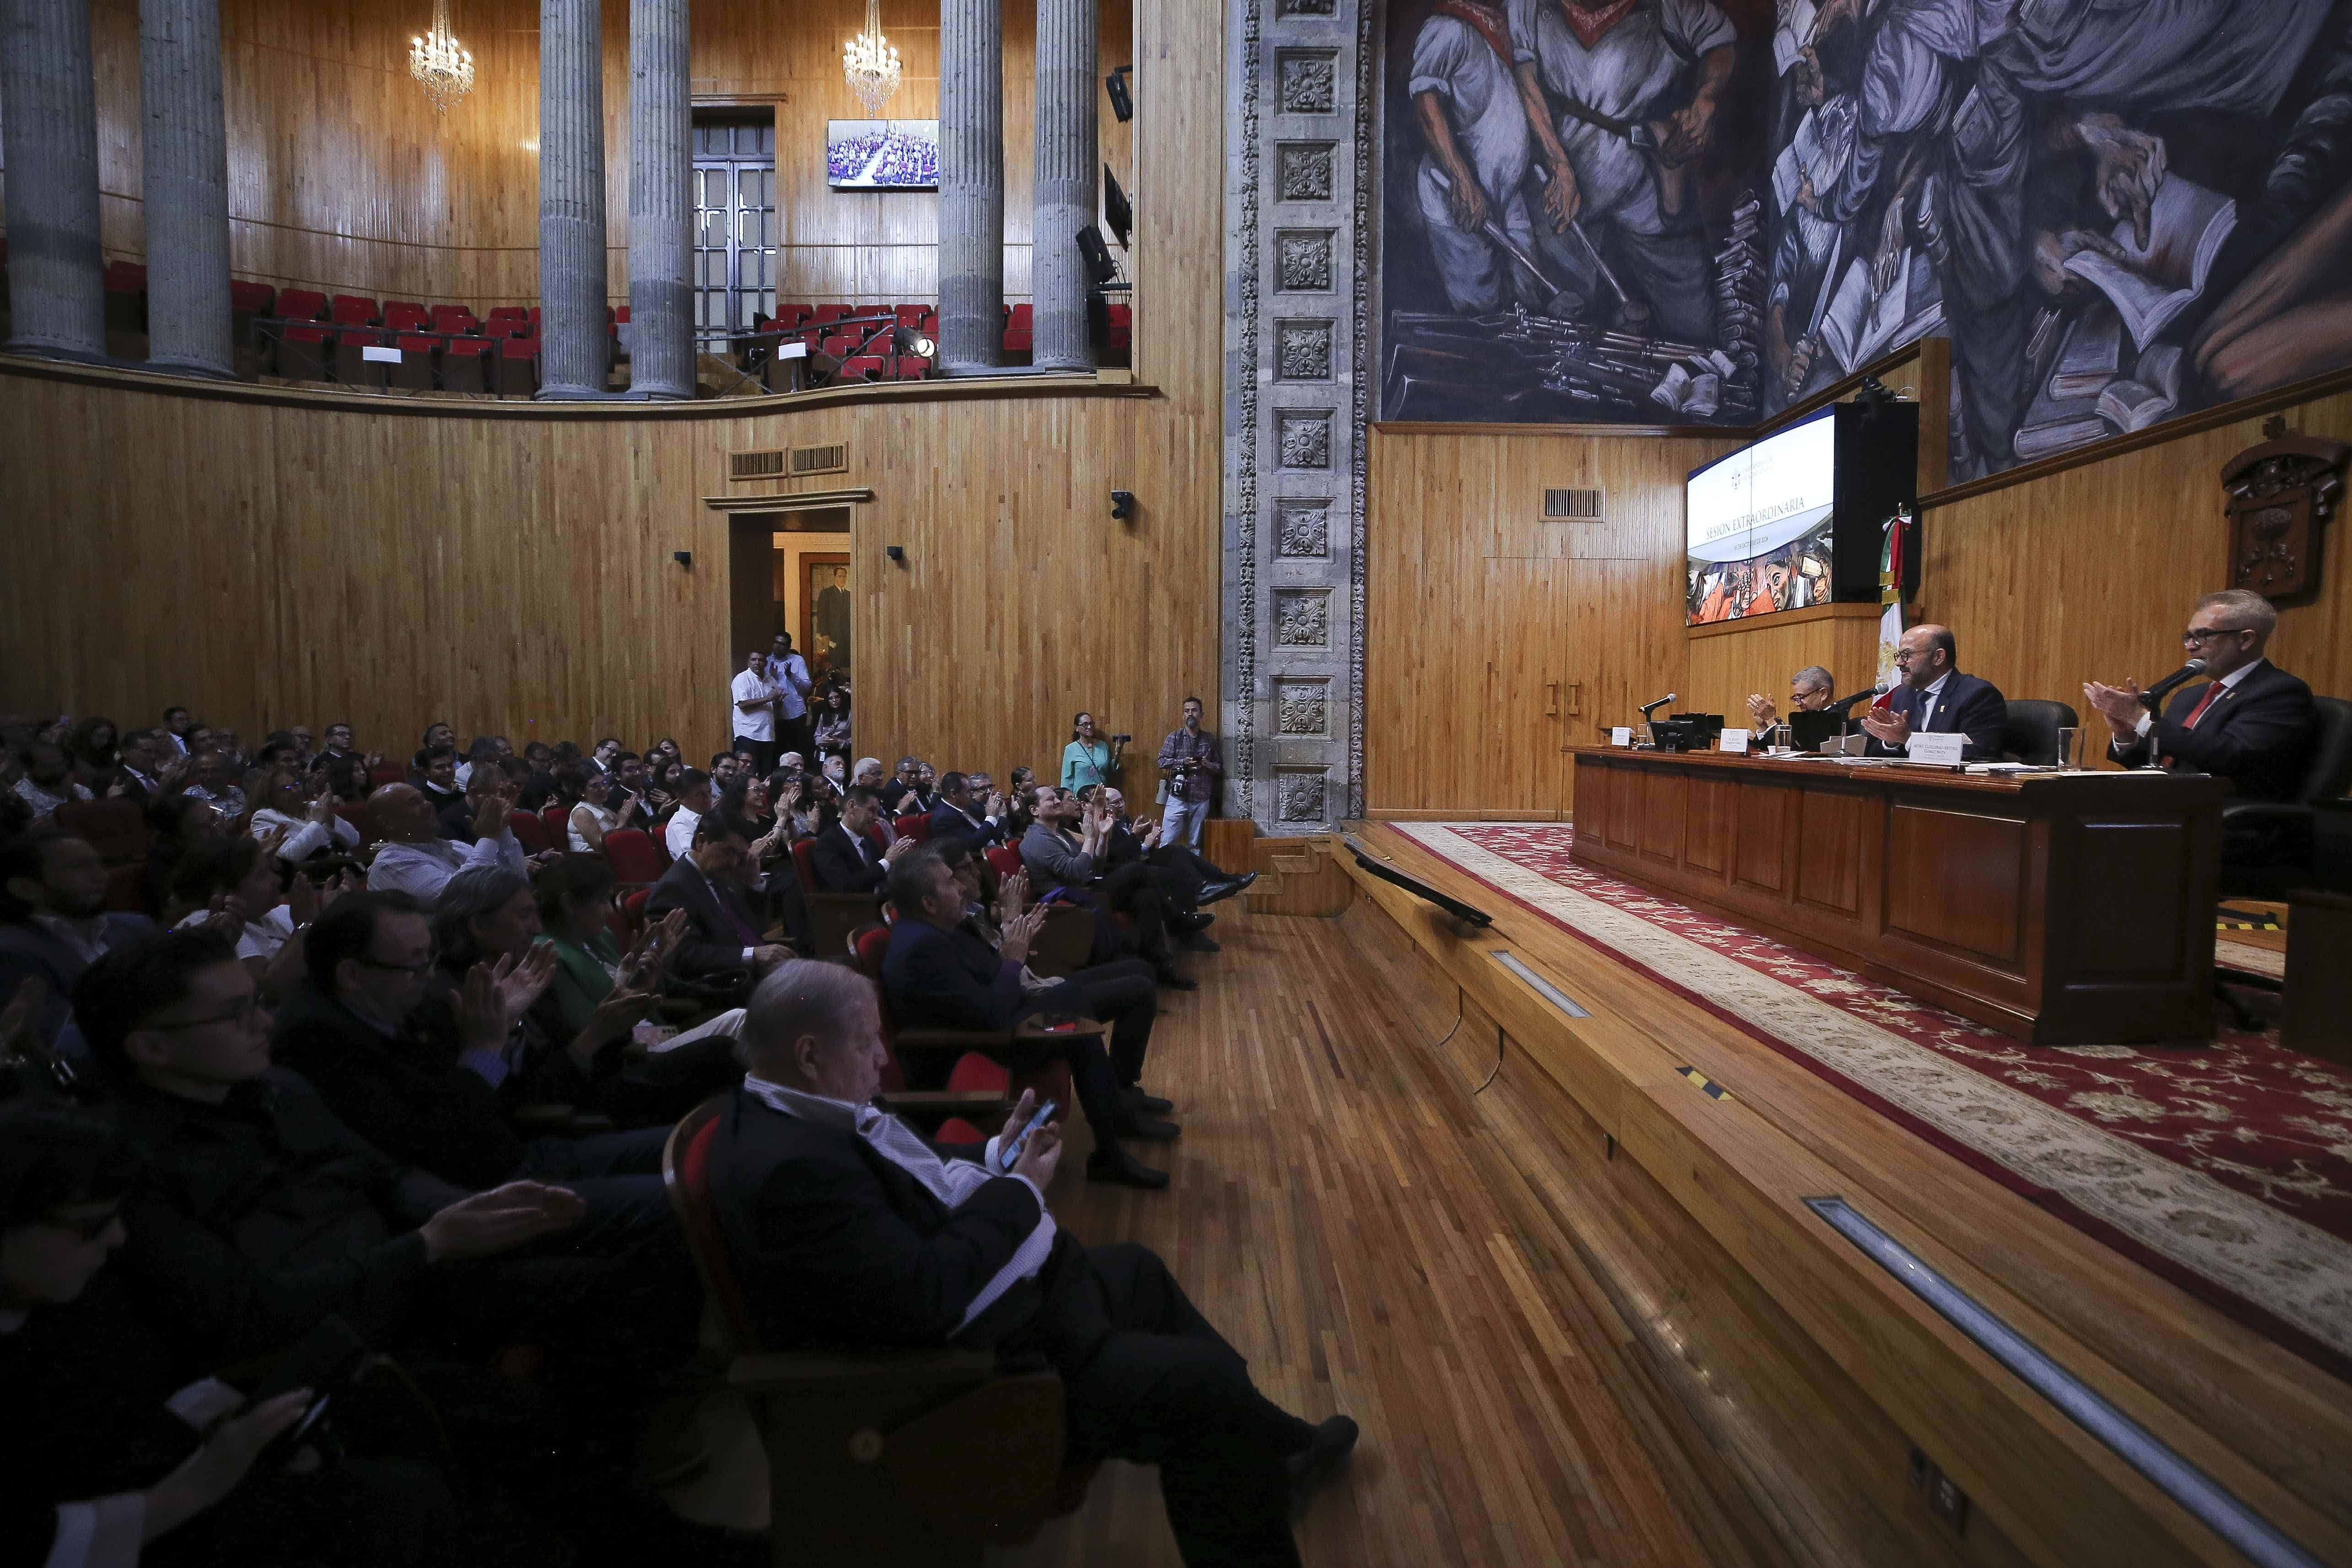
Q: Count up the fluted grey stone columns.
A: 6